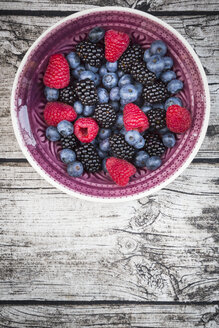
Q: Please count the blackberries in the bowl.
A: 12